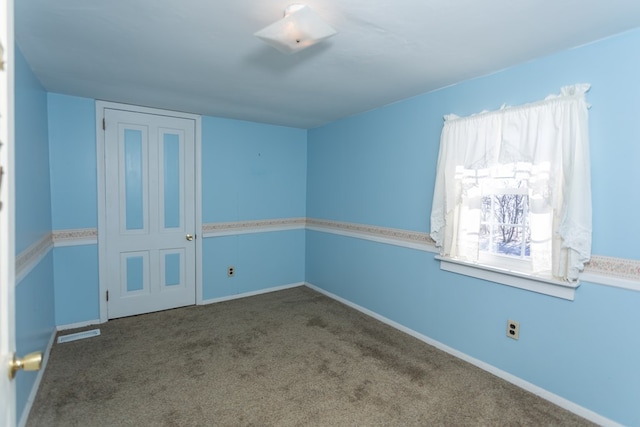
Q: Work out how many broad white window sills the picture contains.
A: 1